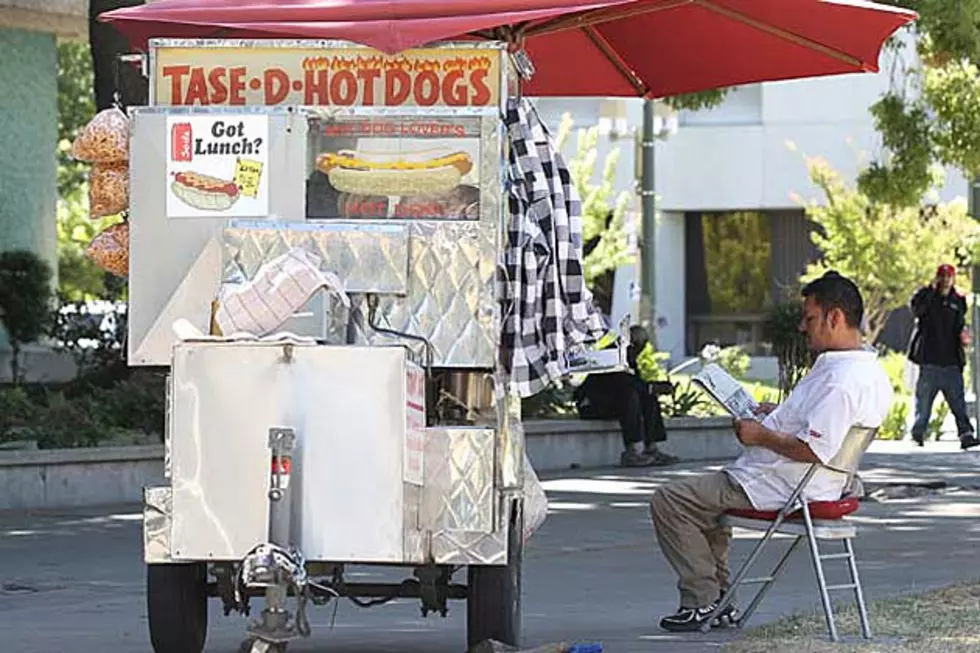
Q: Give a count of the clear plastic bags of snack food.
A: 3